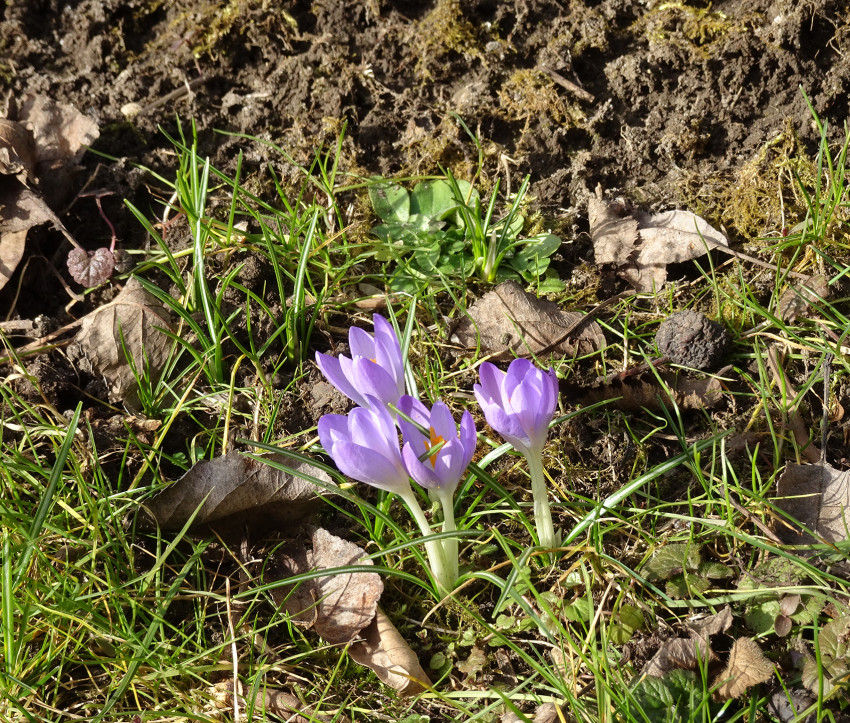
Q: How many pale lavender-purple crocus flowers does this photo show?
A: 4